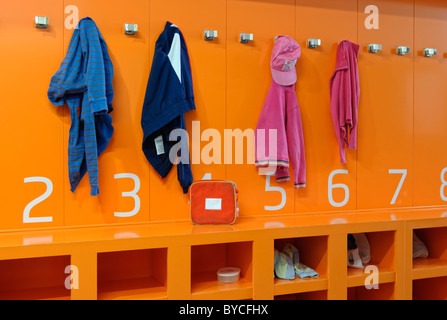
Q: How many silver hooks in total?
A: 8